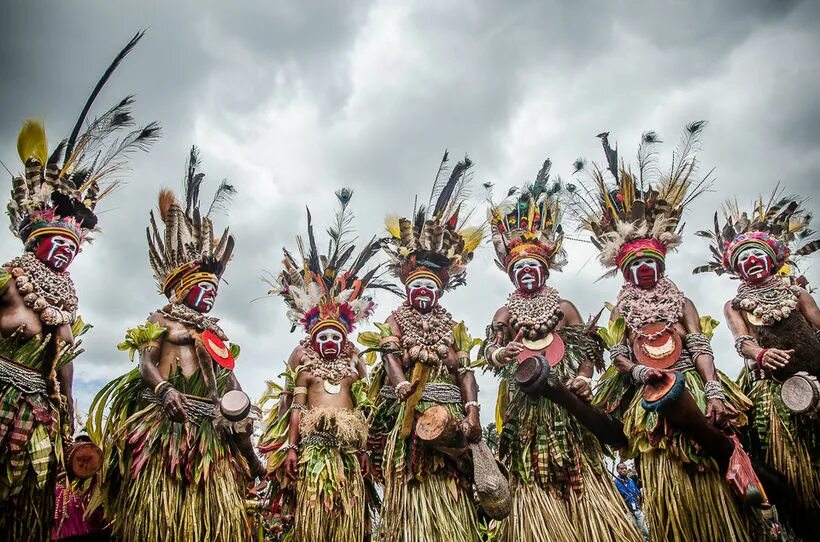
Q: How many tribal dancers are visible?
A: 7